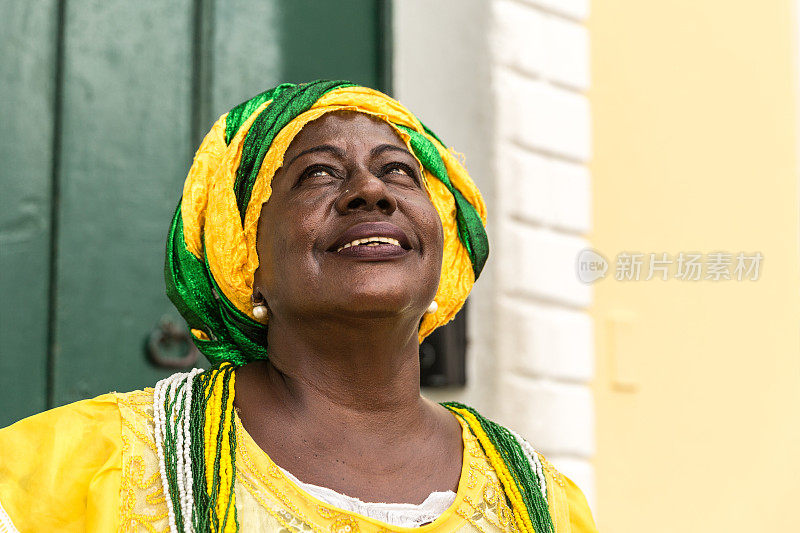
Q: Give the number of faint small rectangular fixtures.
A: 1